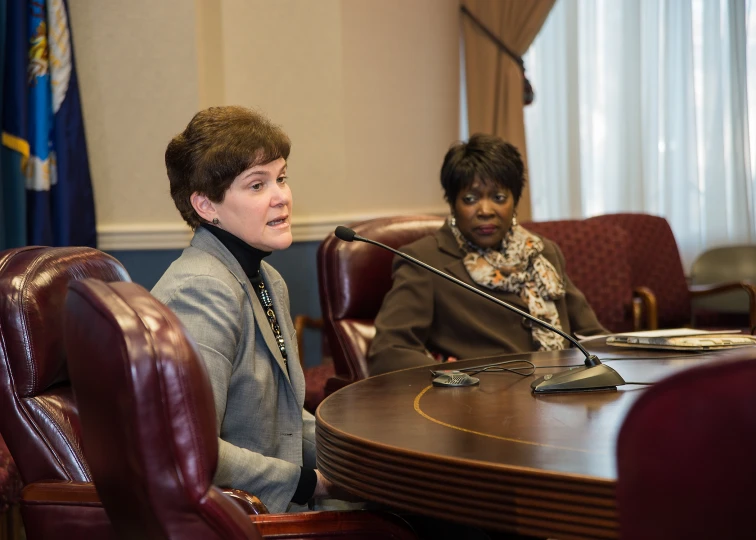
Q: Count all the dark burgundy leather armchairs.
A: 4